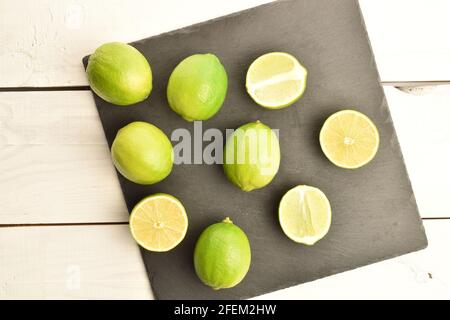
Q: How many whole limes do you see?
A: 5